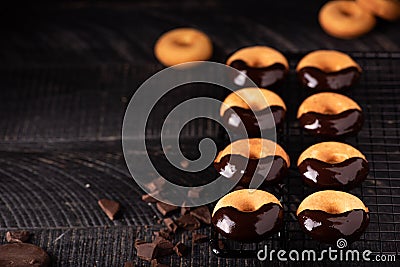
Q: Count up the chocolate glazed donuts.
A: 8